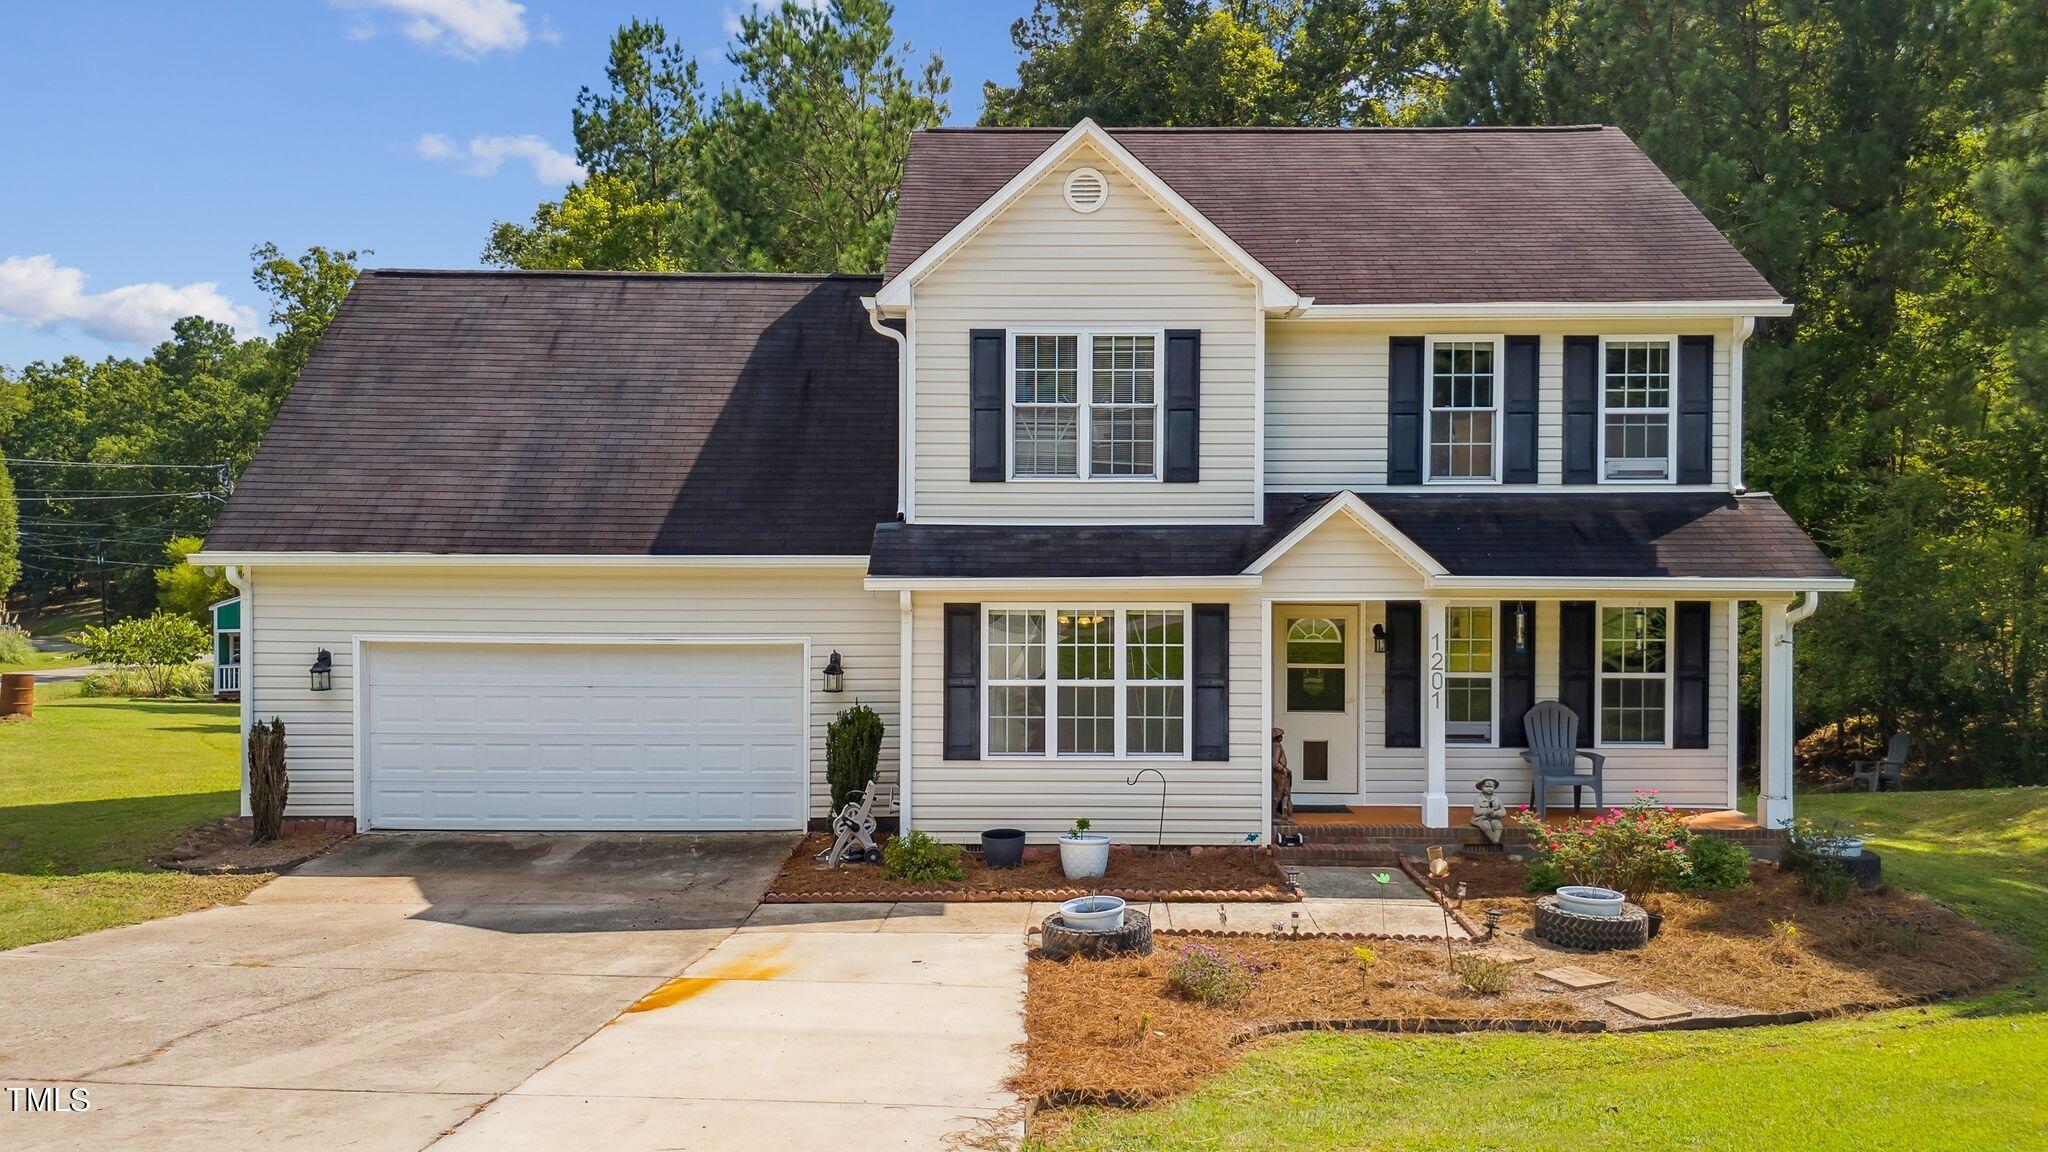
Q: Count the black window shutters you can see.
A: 12